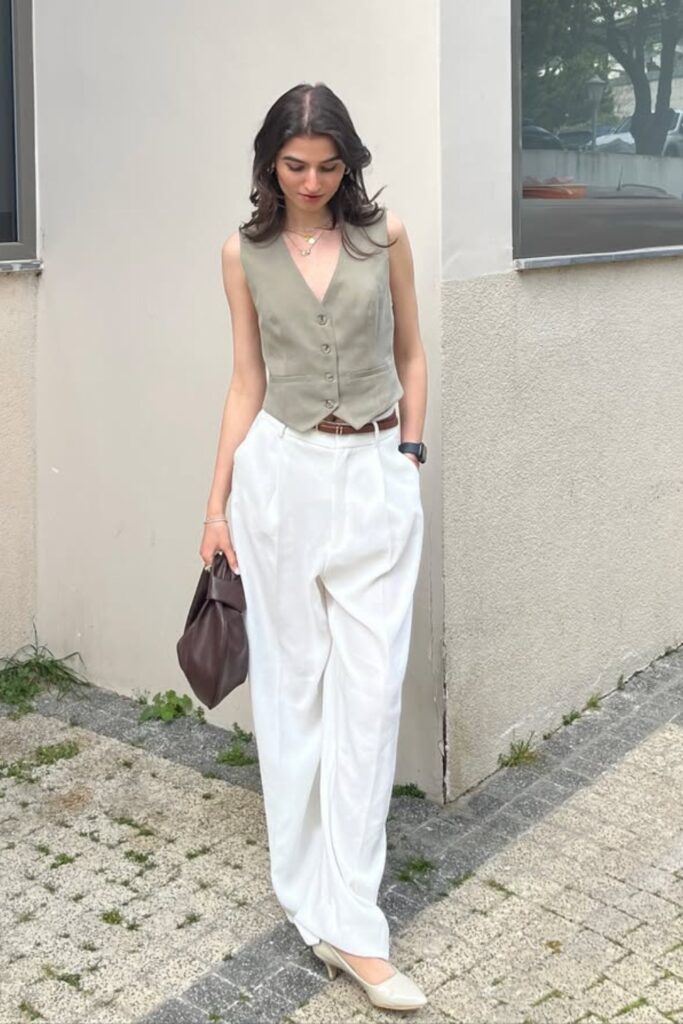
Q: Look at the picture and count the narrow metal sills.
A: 2